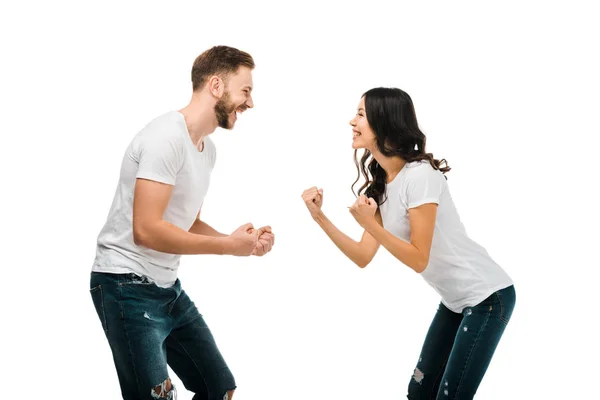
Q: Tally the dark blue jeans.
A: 2